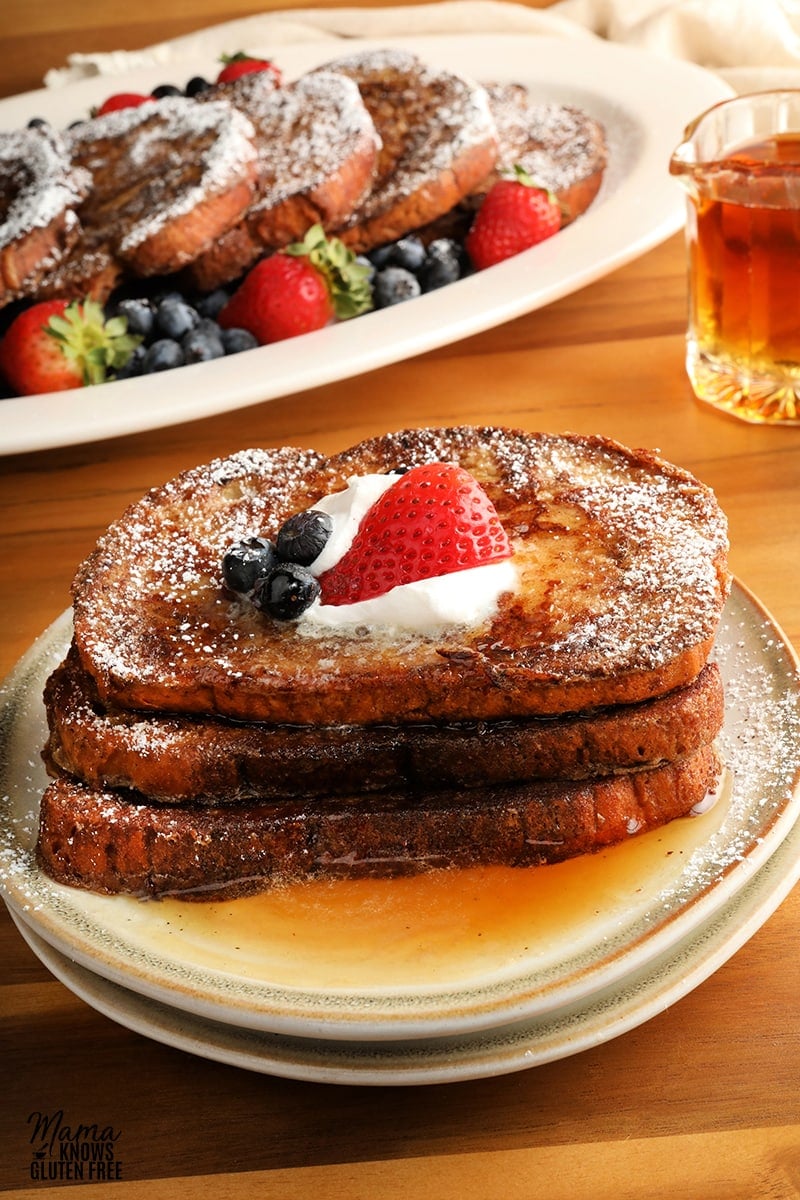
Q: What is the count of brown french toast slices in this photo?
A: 8